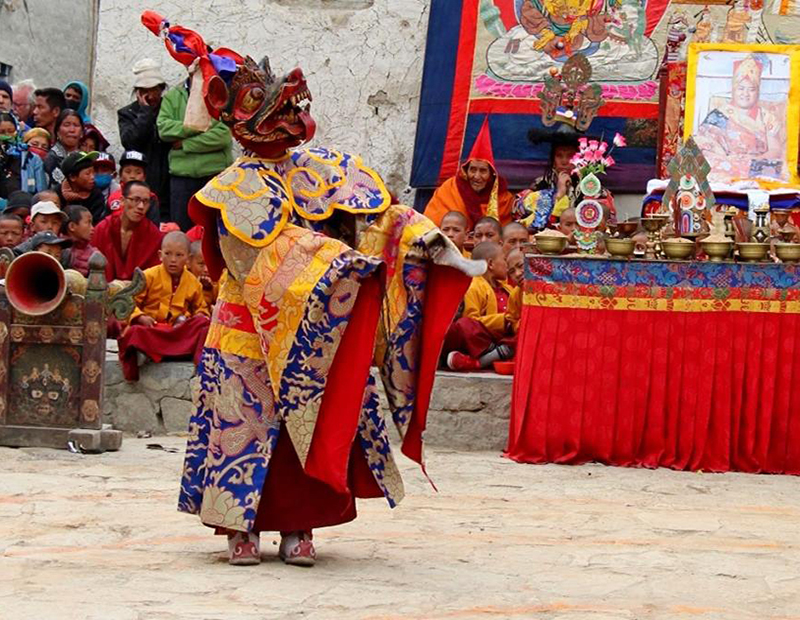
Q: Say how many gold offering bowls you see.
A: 6